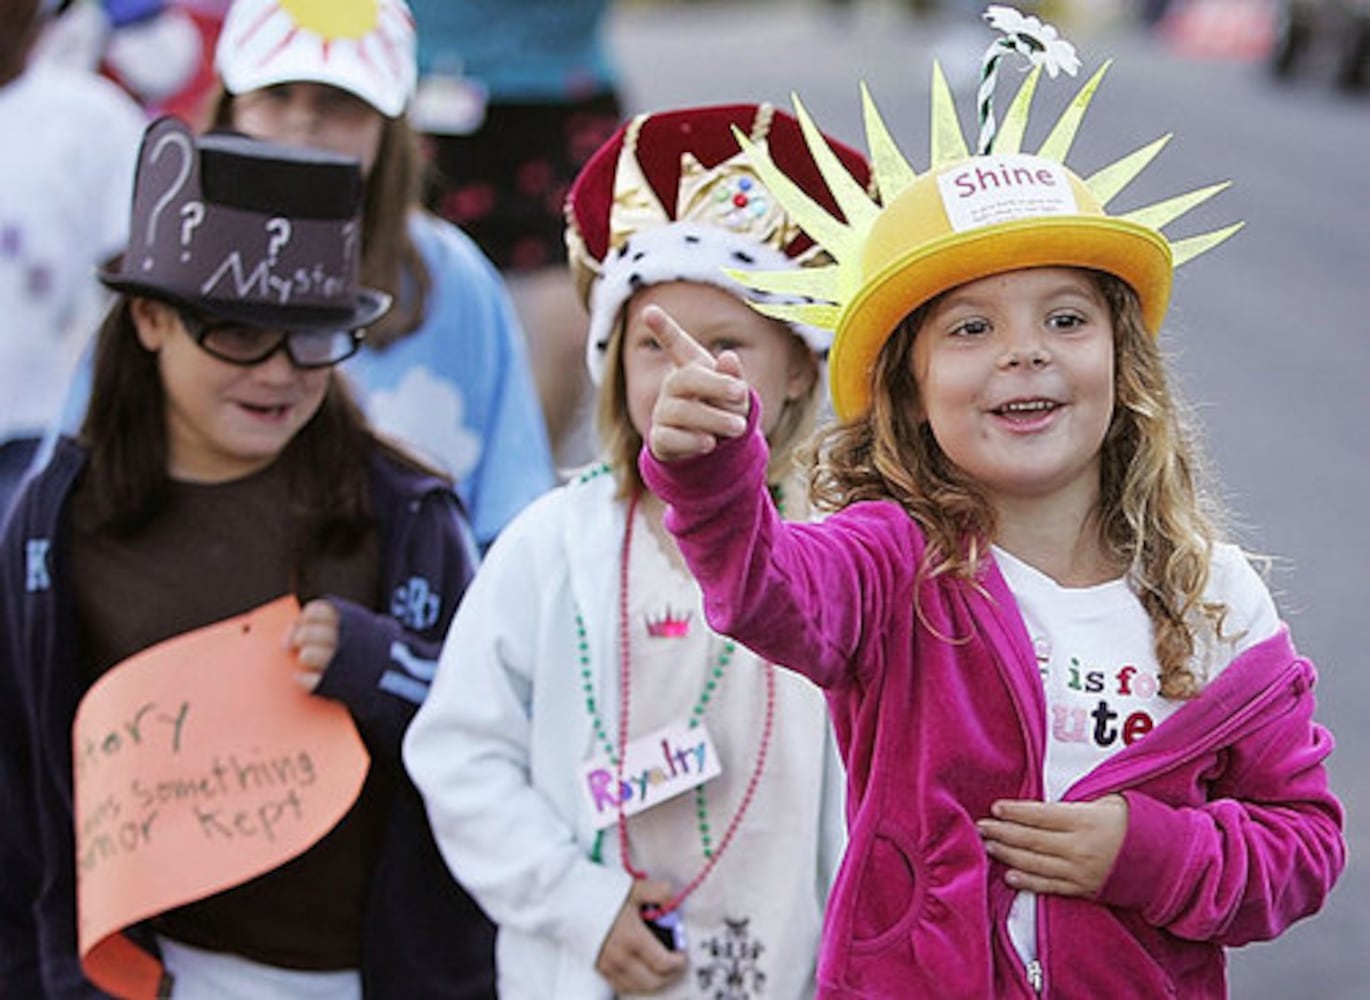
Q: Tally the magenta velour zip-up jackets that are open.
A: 1